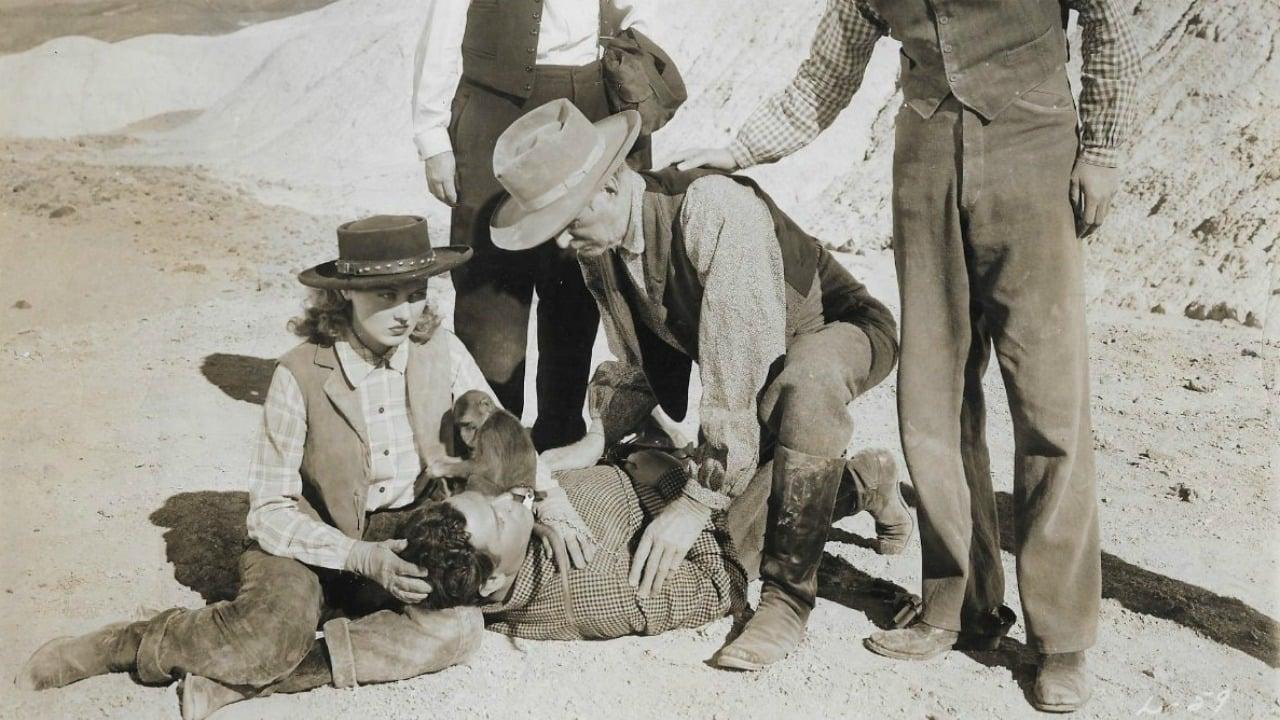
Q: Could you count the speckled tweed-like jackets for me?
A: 1